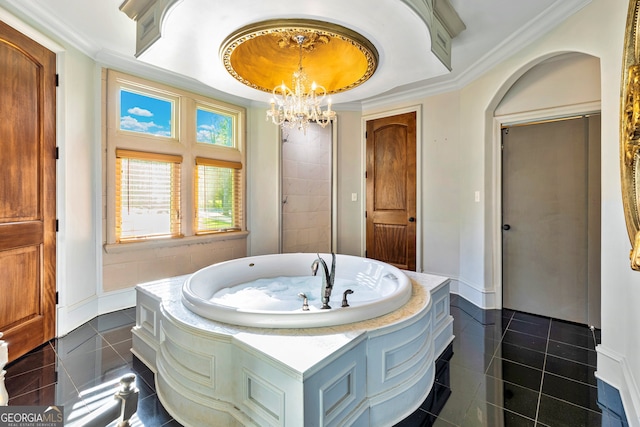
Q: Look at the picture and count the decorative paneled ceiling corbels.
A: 2